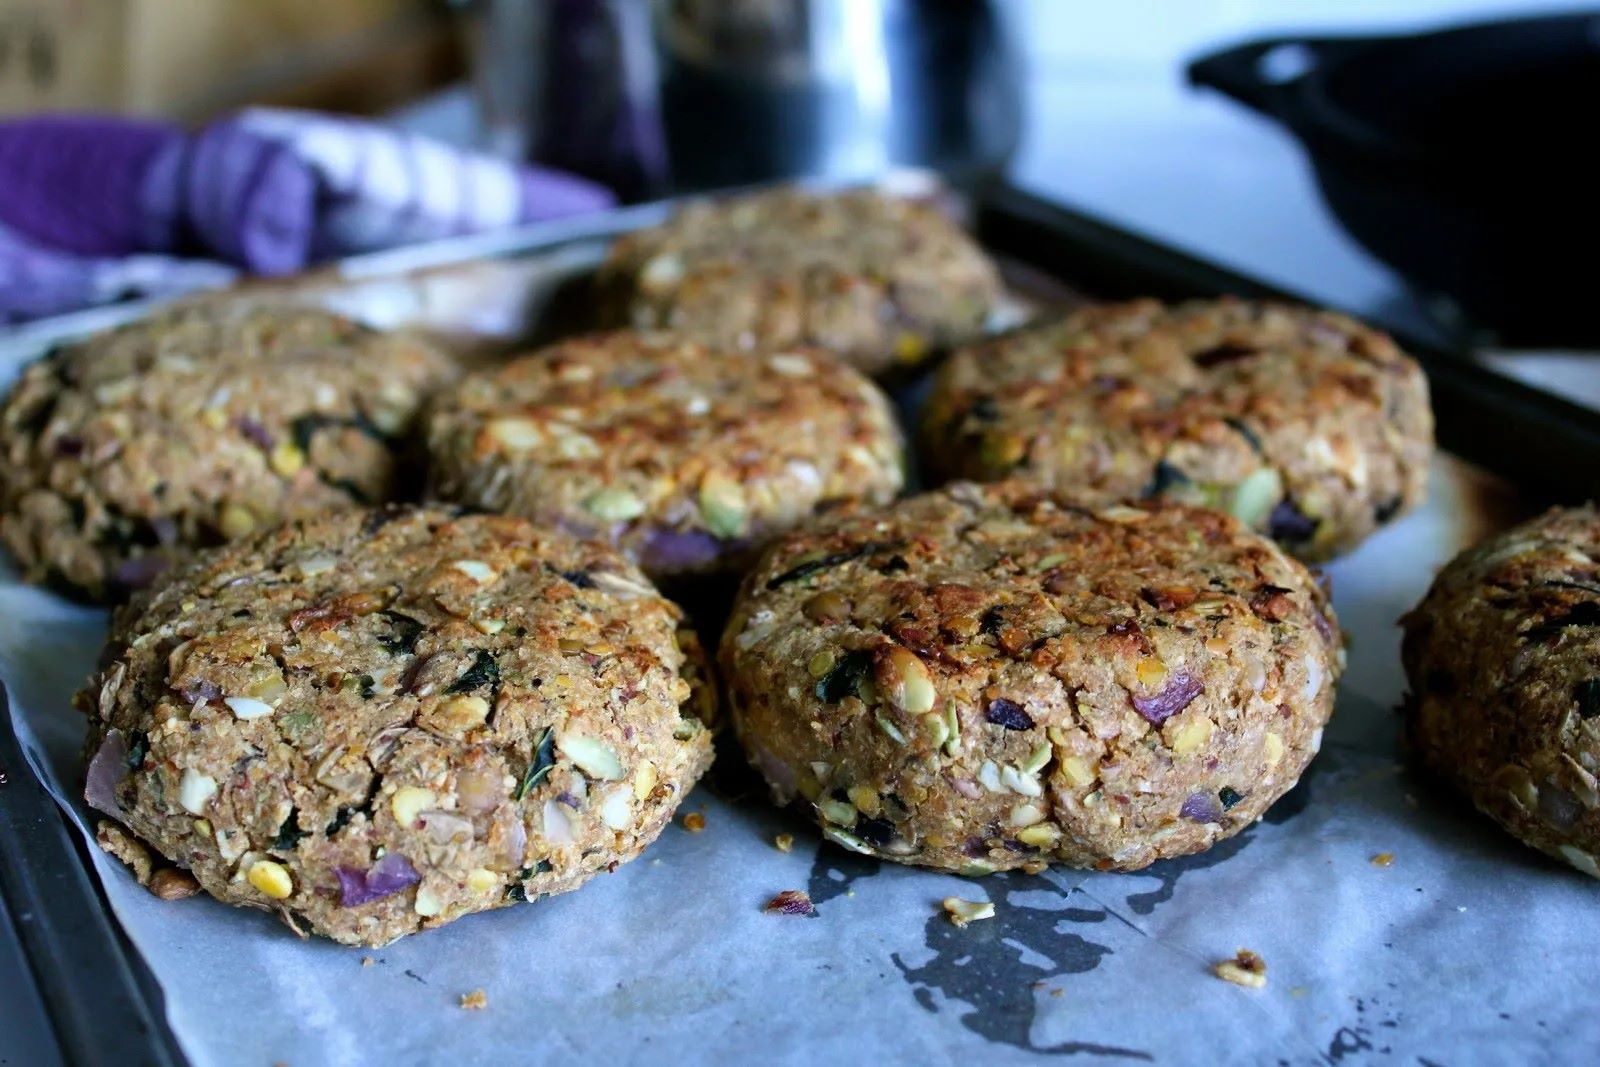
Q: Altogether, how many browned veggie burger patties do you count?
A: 7